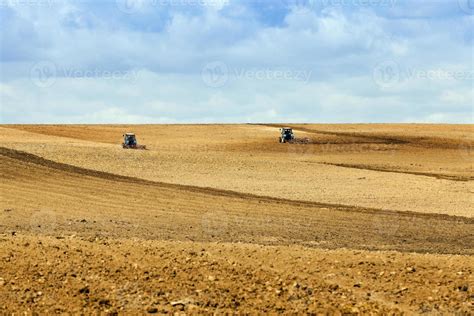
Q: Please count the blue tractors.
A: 2